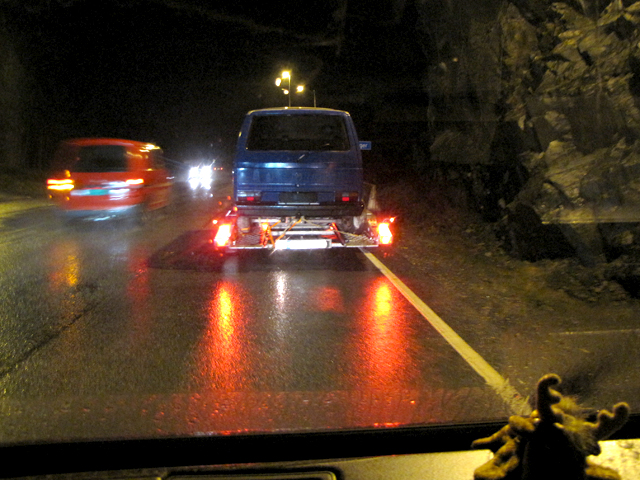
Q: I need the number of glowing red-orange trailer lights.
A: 2